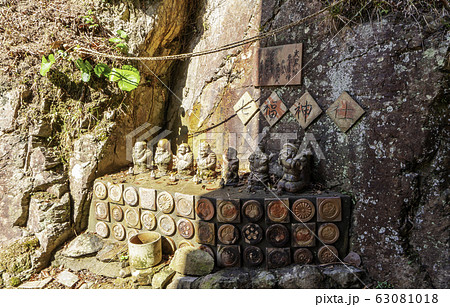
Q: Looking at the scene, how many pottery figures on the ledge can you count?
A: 7